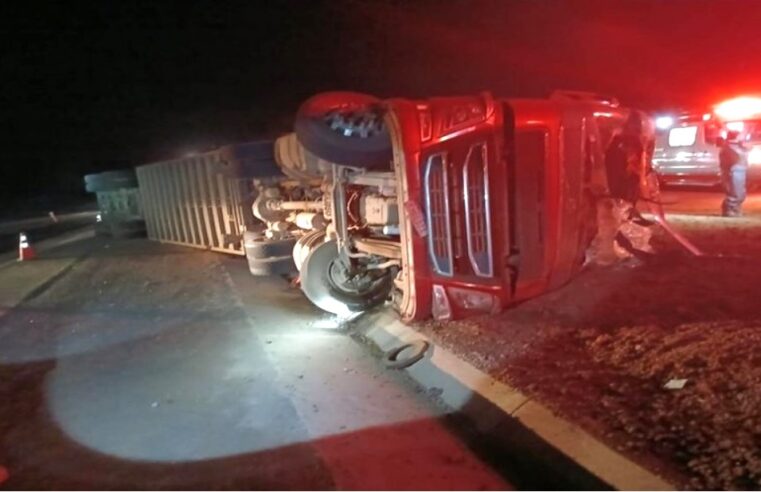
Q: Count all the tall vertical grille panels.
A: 2